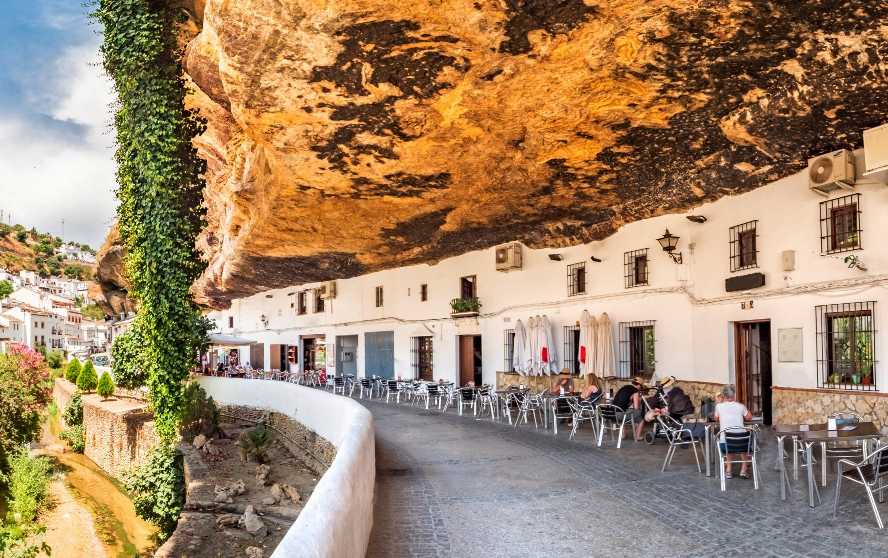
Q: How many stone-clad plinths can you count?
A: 2